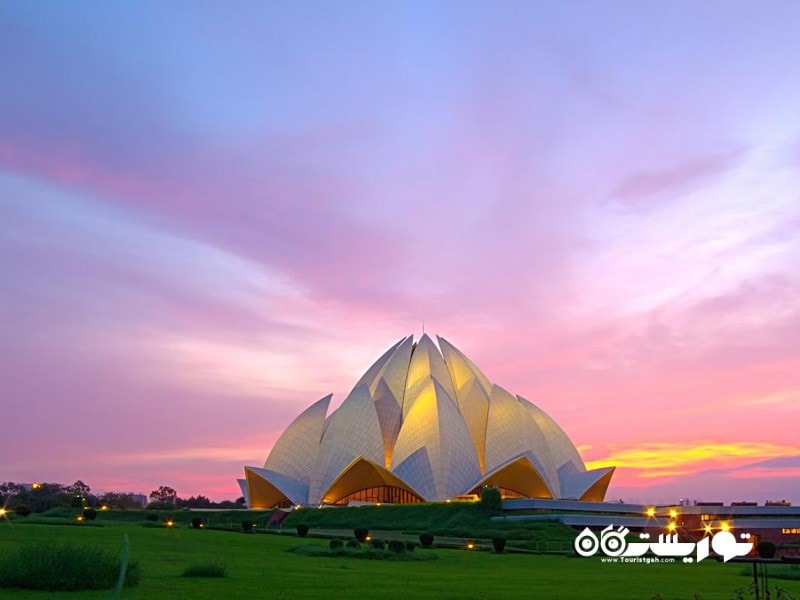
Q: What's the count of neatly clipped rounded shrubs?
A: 15